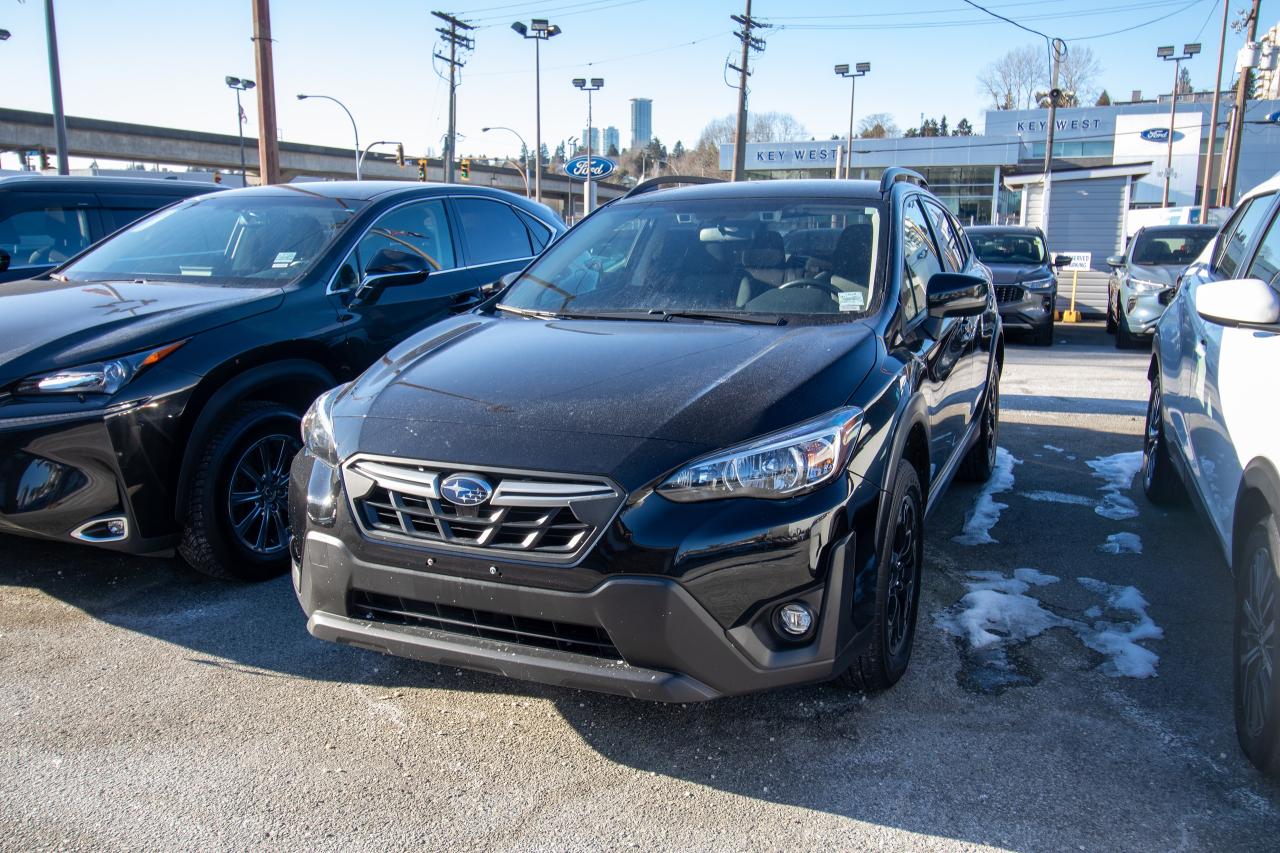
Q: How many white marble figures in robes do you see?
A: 0